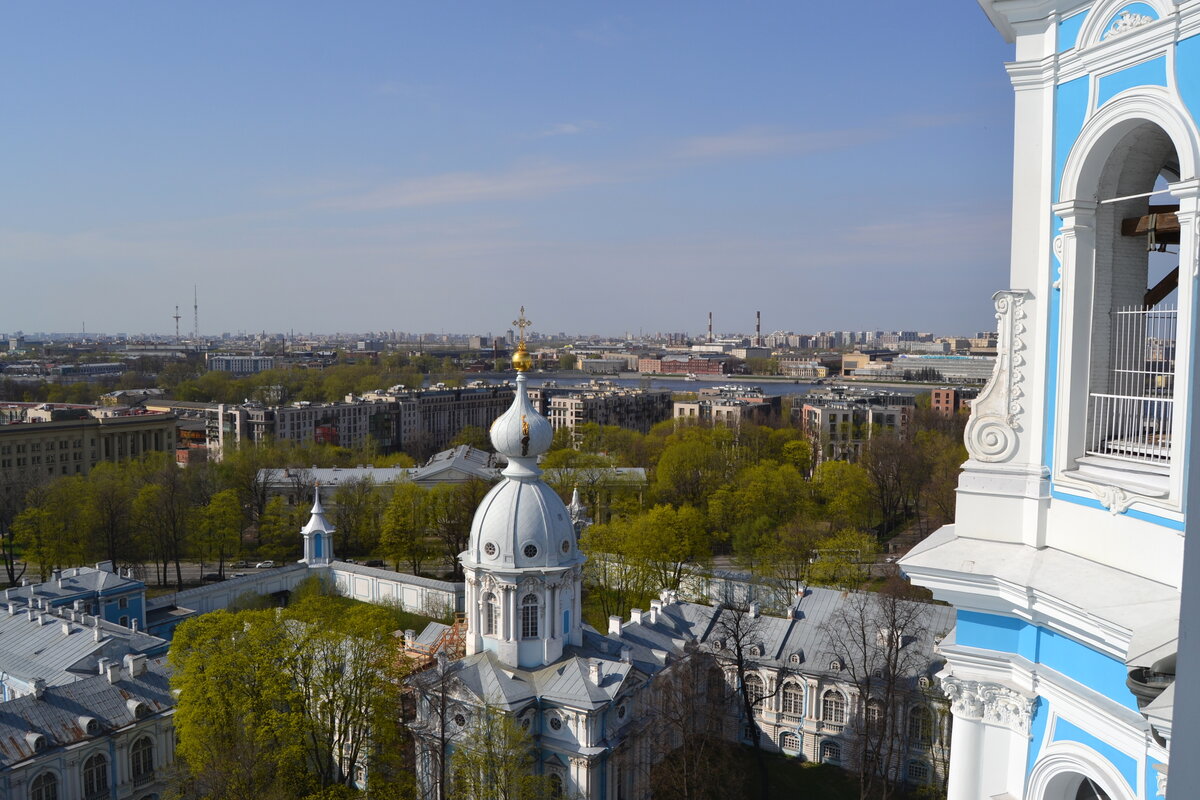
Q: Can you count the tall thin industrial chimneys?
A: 2